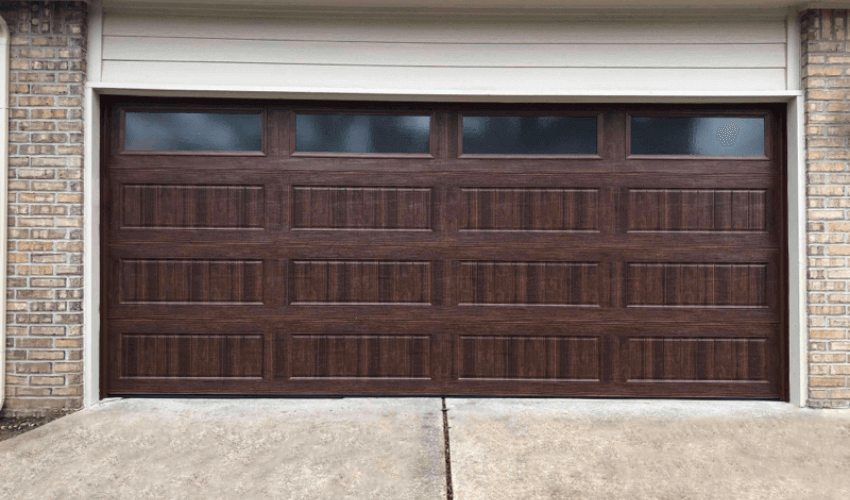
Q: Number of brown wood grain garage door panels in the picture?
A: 12